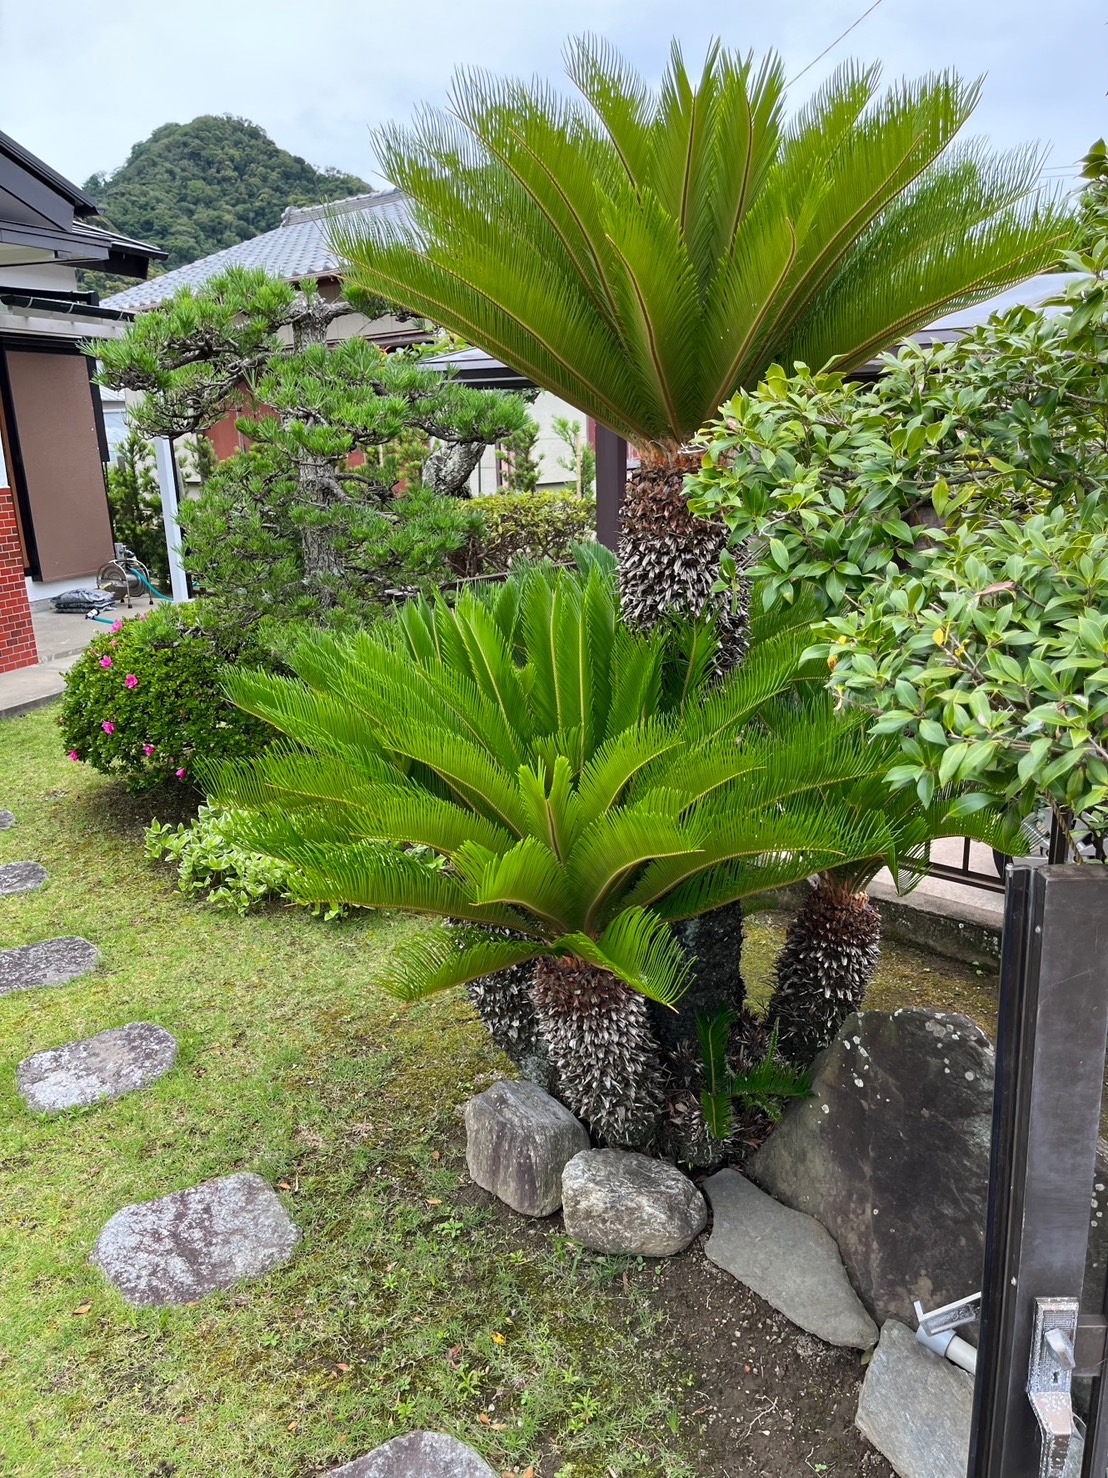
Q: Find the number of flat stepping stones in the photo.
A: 6